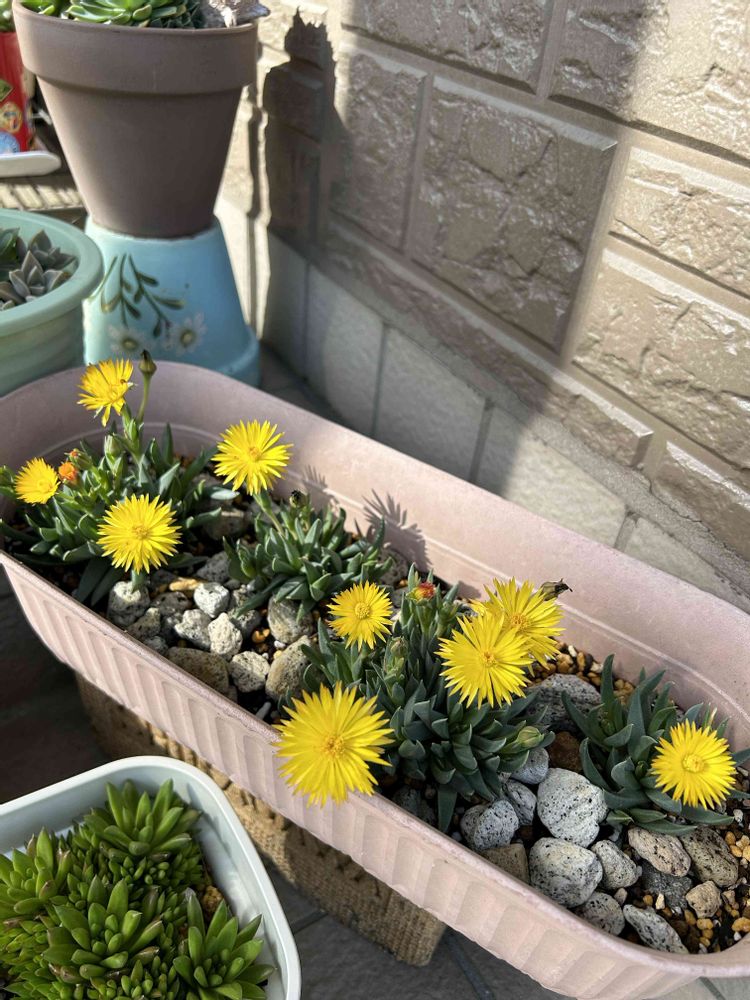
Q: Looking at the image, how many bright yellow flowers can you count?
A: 9